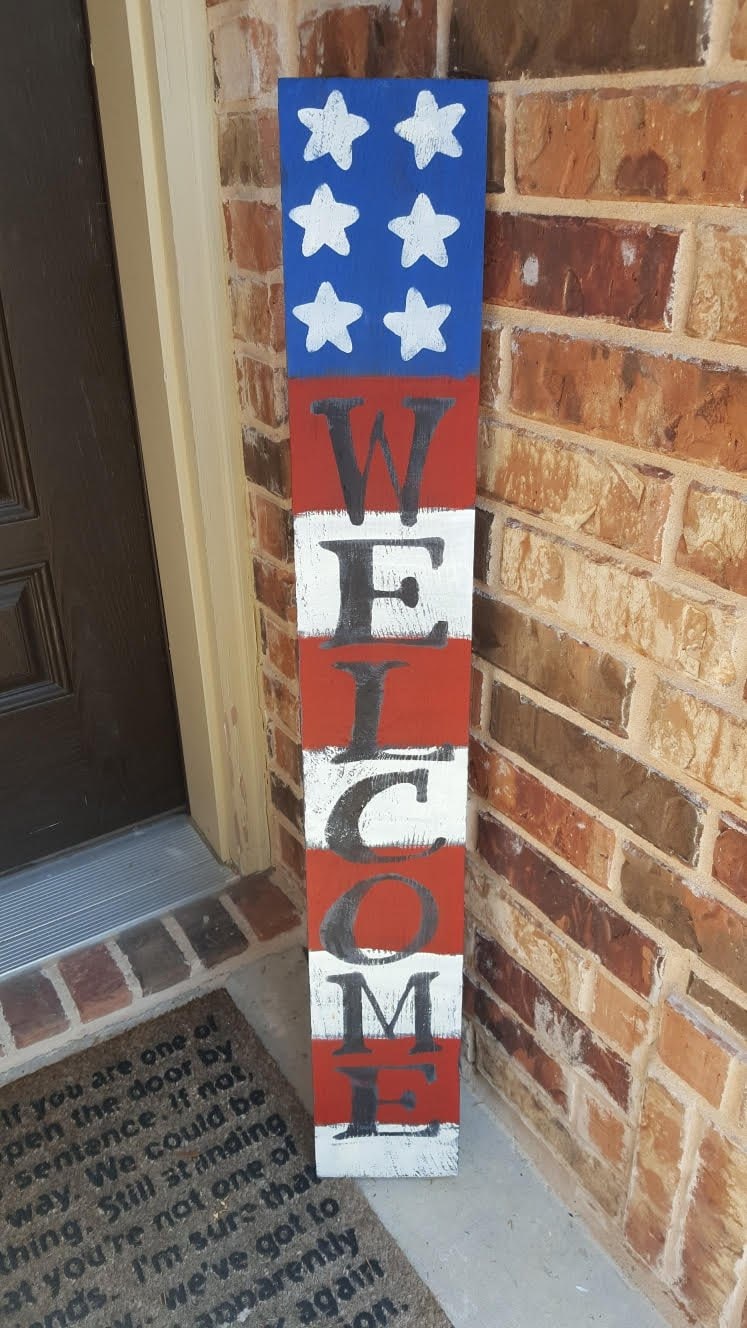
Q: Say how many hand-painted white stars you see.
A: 6